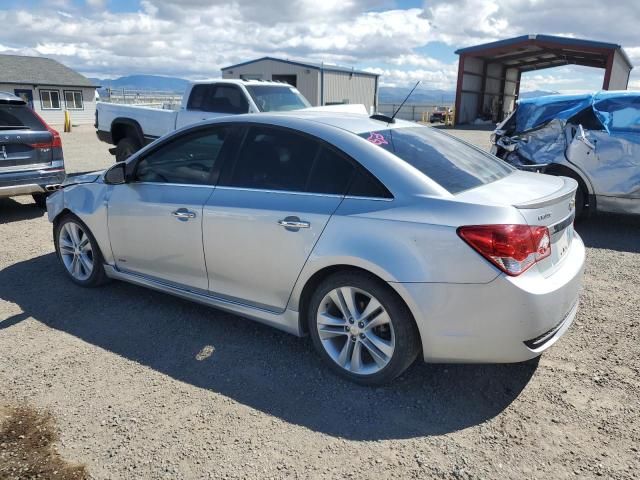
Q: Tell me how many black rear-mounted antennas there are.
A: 1